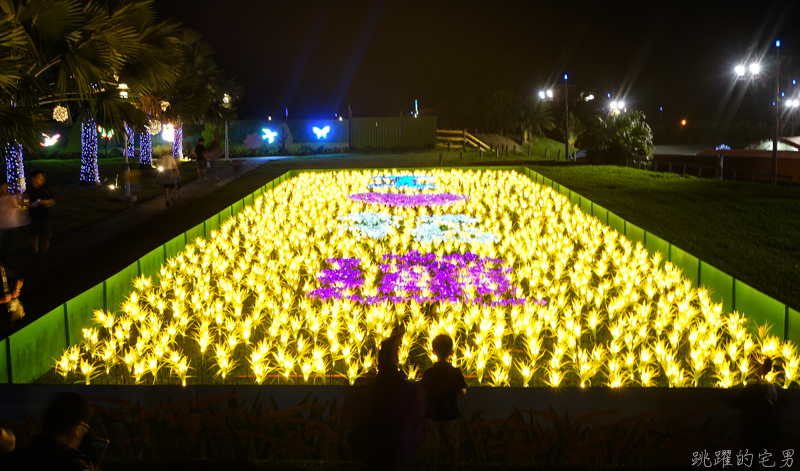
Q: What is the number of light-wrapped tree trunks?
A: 5